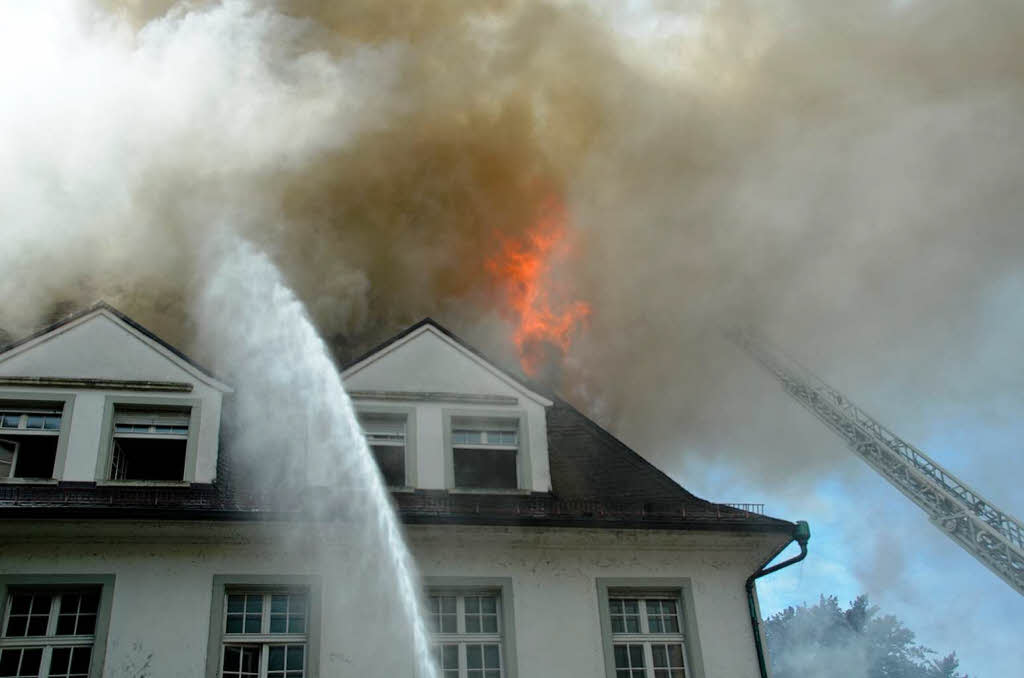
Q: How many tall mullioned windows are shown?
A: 4